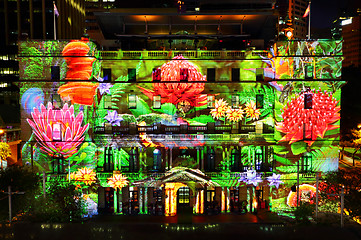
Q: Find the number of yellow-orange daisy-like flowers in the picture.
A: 5